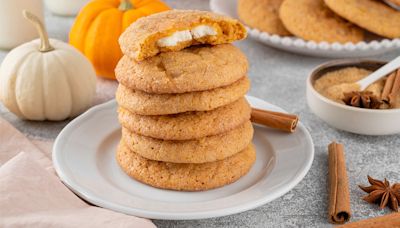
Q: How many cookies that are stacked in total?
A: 6